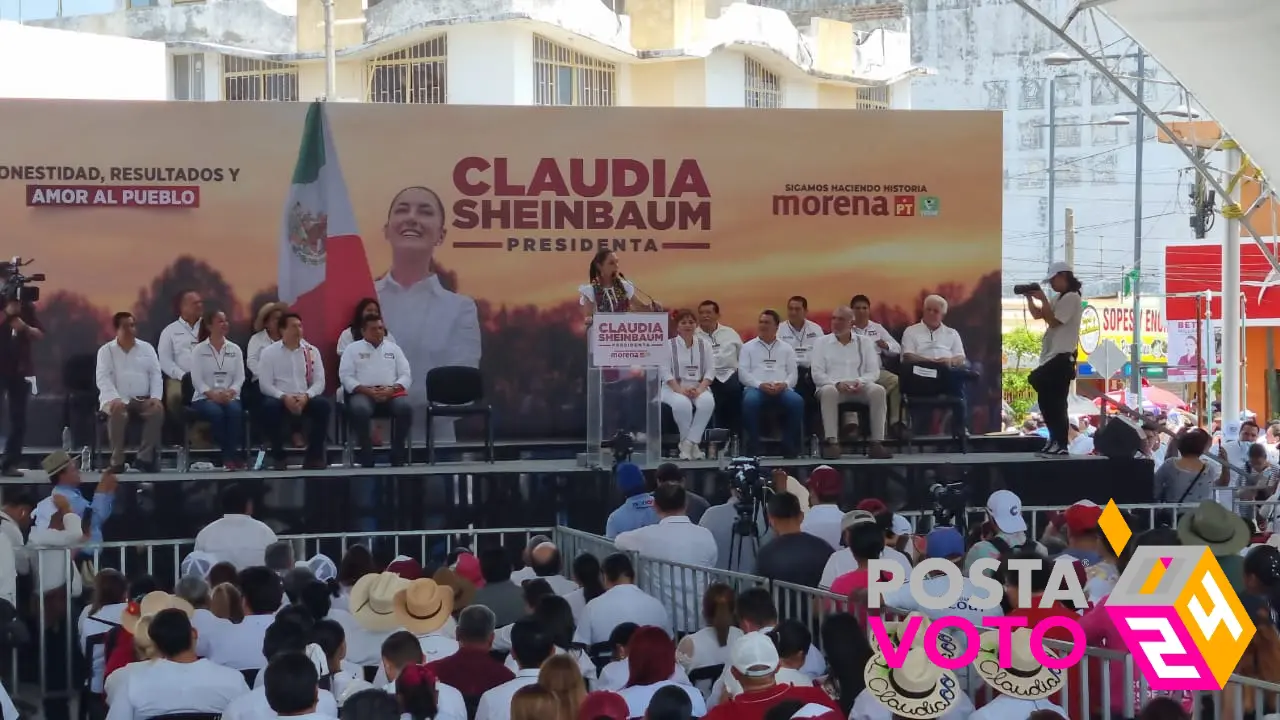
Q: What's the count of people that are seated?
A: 14